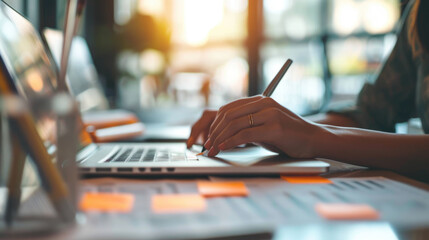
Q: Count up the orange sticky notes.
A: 5